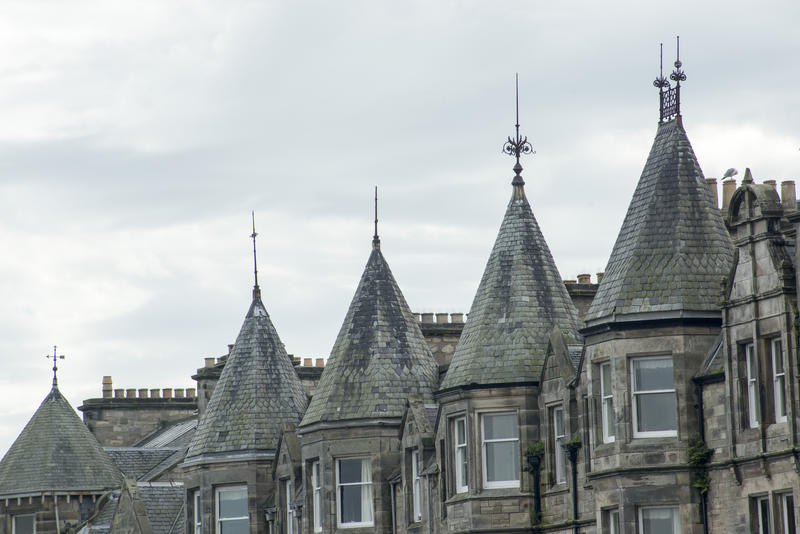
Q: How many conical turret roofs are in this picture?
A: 5